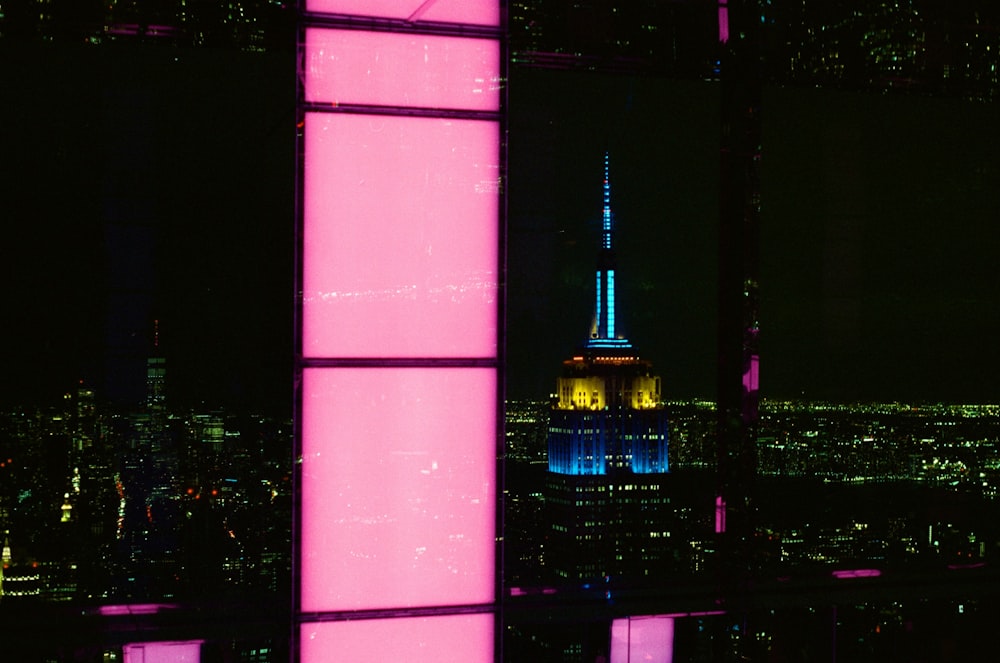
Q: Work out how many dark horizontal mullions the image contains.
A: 4